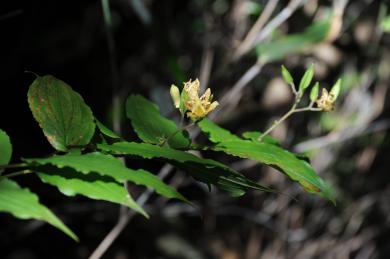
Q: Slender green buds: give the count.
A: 4